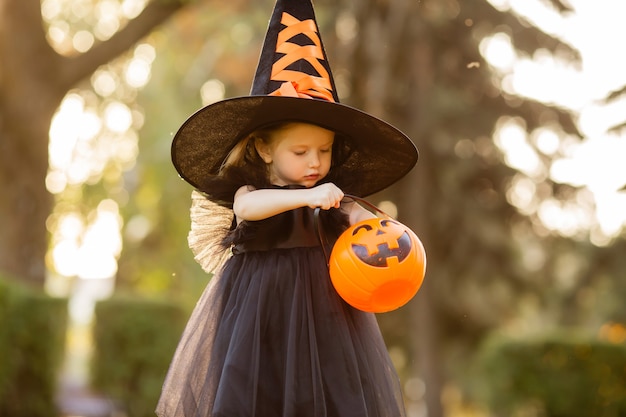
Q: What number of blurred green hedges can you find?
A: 3